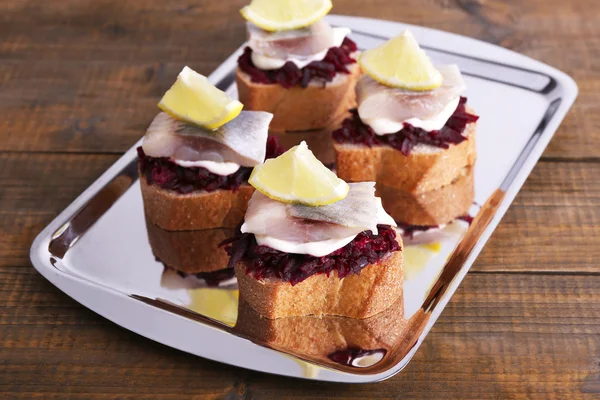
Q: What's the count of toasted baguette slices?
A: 4